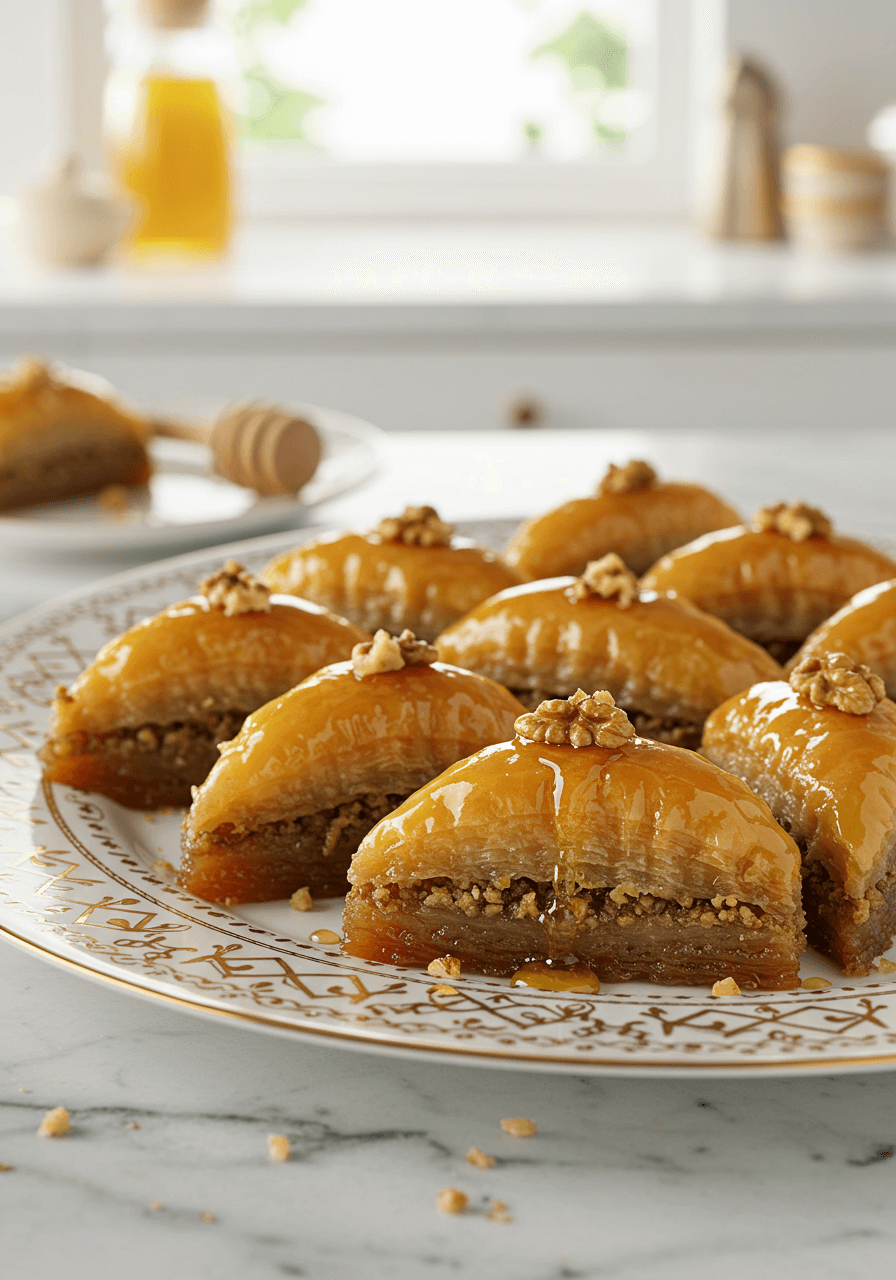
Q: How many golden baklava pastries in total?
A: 10